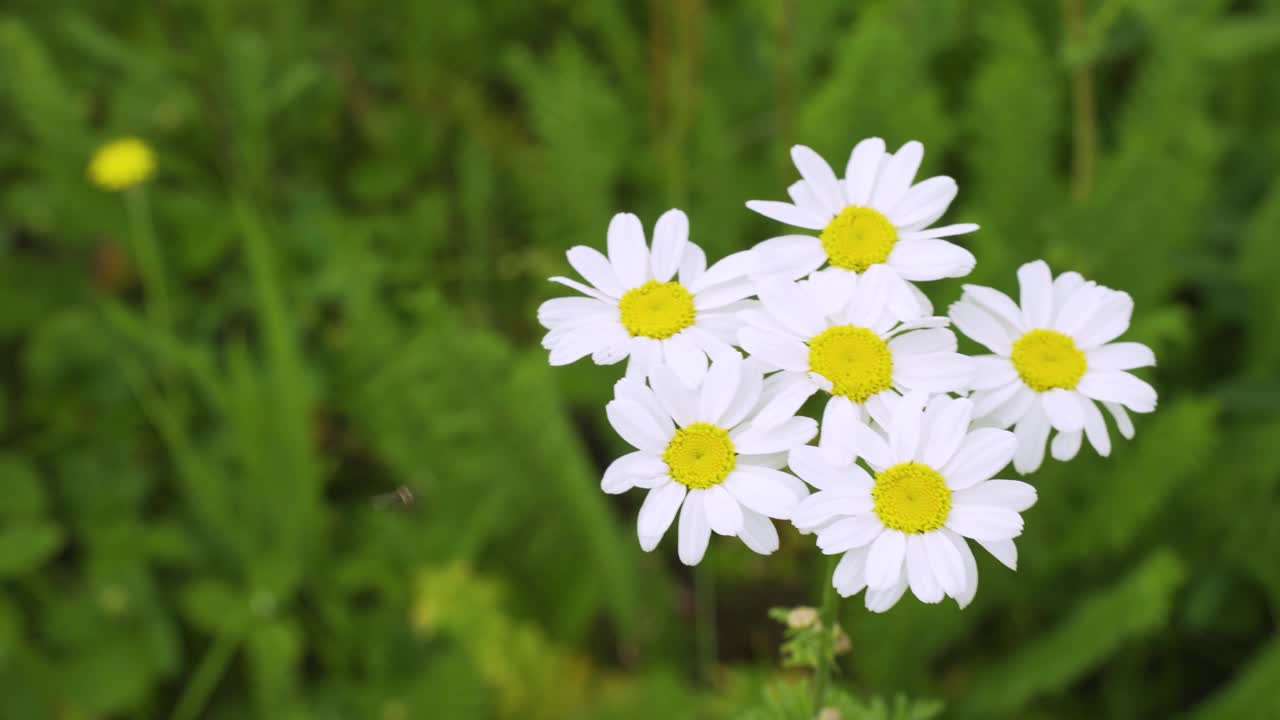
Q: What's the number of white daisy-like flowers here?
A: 6